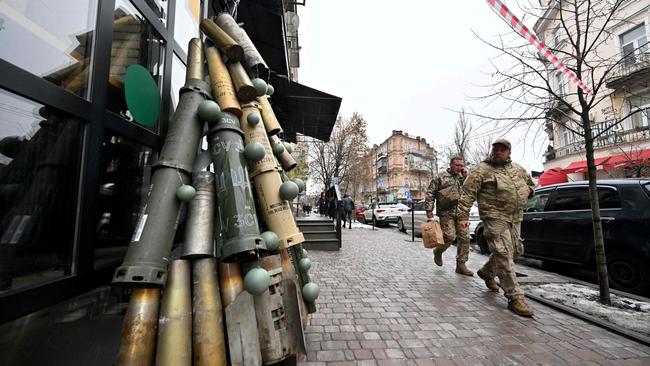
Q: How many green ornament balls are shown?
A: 15